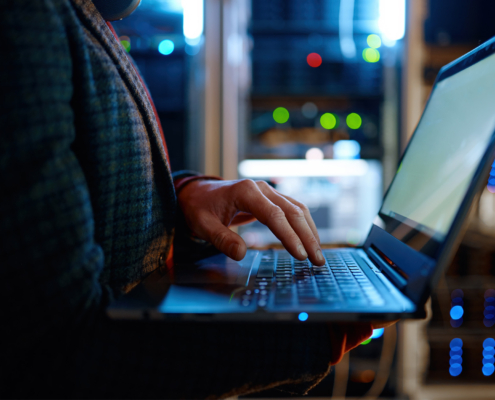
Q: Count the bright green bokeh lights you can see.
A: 5